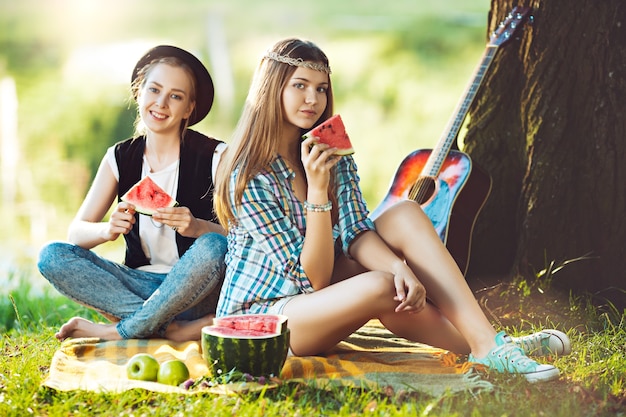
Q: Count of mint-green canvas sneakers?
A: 2